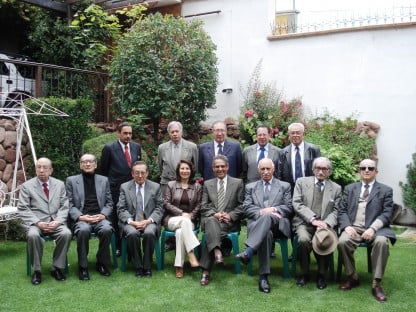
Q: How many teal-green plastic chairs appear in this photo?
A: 8